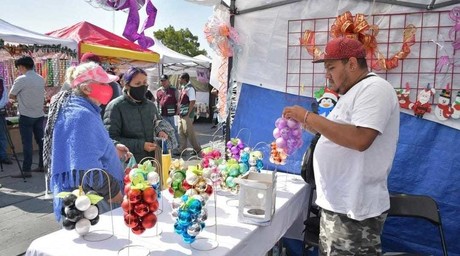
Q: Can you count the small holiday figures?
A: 5